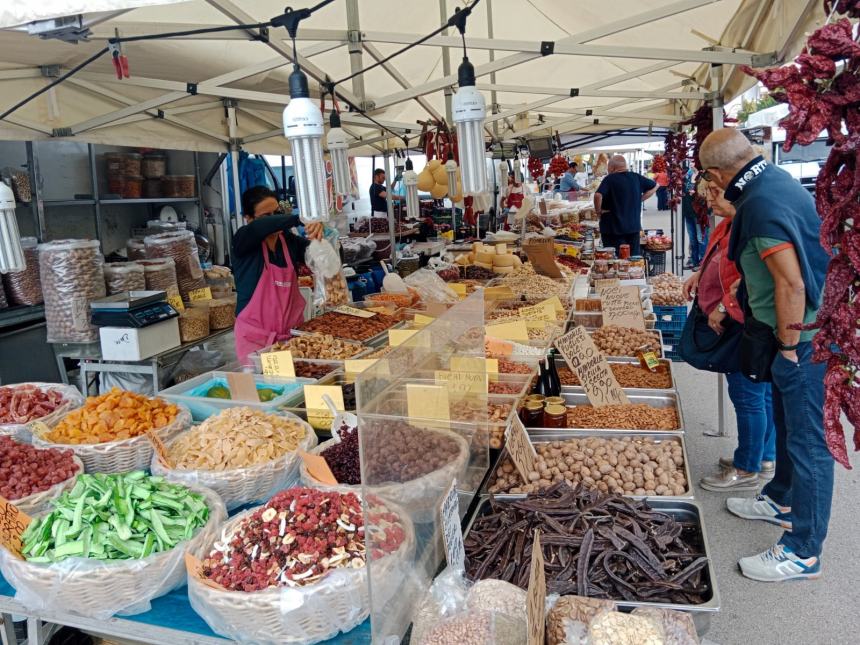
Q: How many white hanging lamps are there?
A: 8